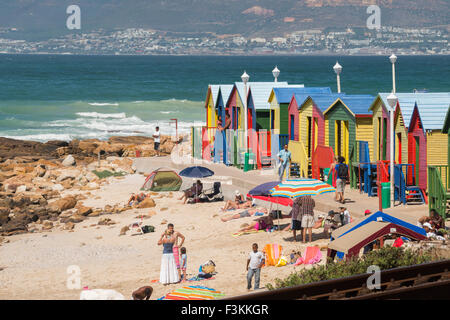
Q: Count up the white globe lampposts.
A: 5